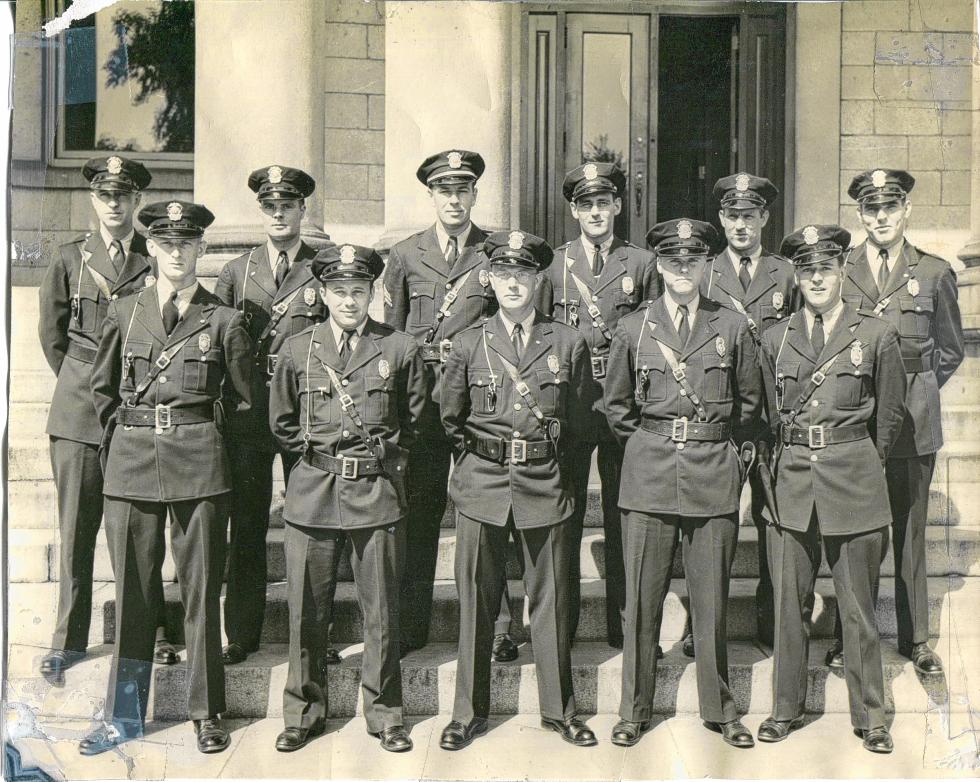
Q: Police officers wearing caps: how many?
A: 11